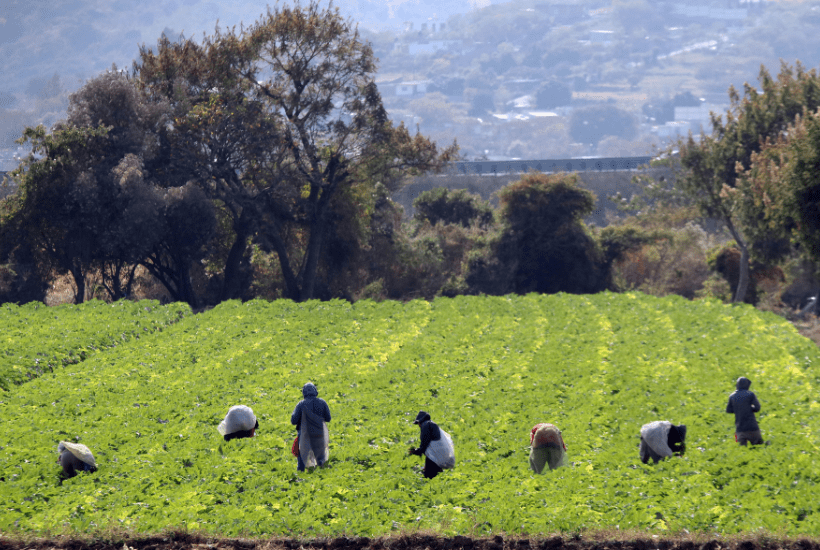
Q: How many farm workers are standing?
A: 2